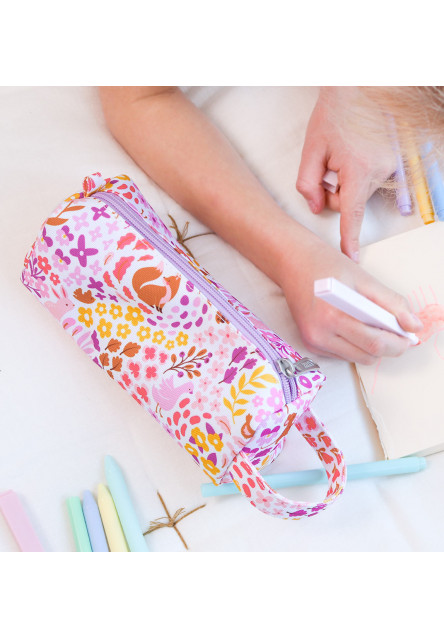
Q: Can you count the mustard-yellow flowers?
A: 14